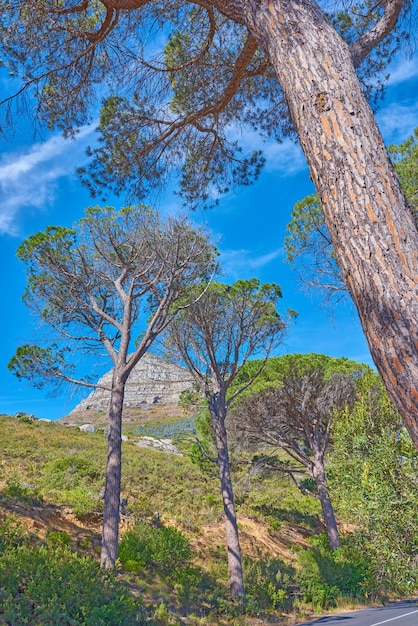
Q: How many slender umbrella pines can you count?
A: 3